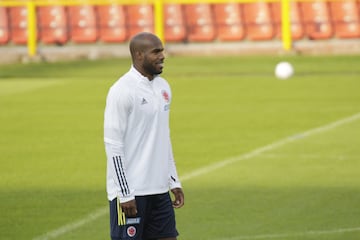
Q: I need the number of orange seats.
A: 13